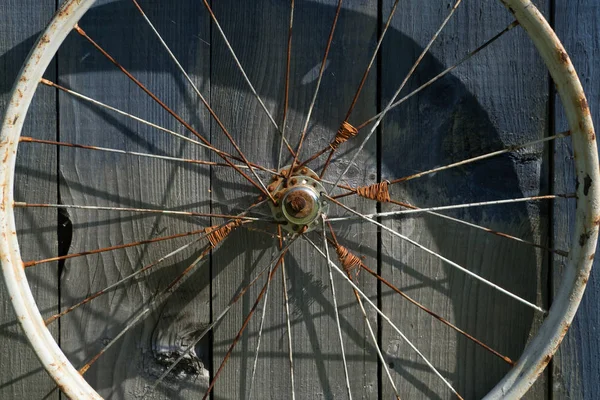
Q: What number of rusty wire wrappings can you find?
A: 4